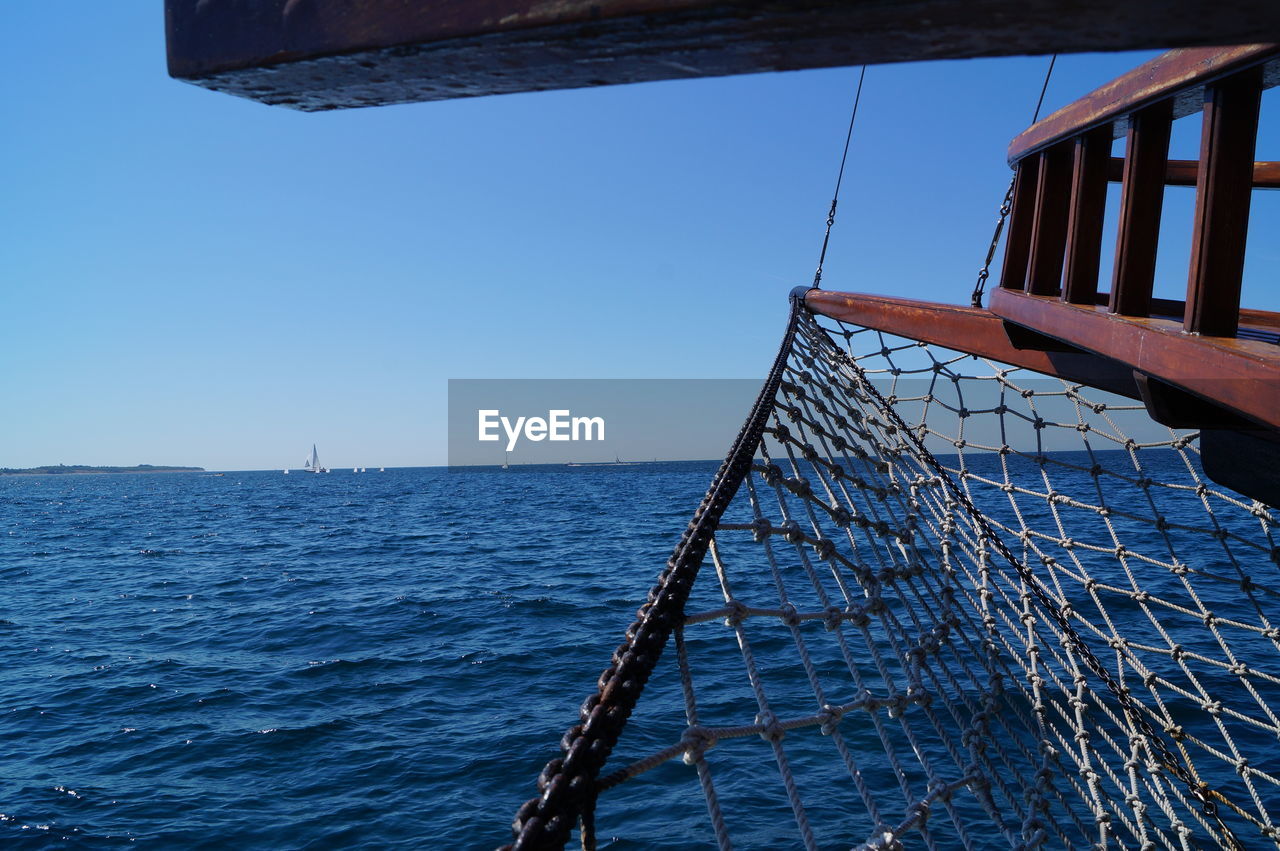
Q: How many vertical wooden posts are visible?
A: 5